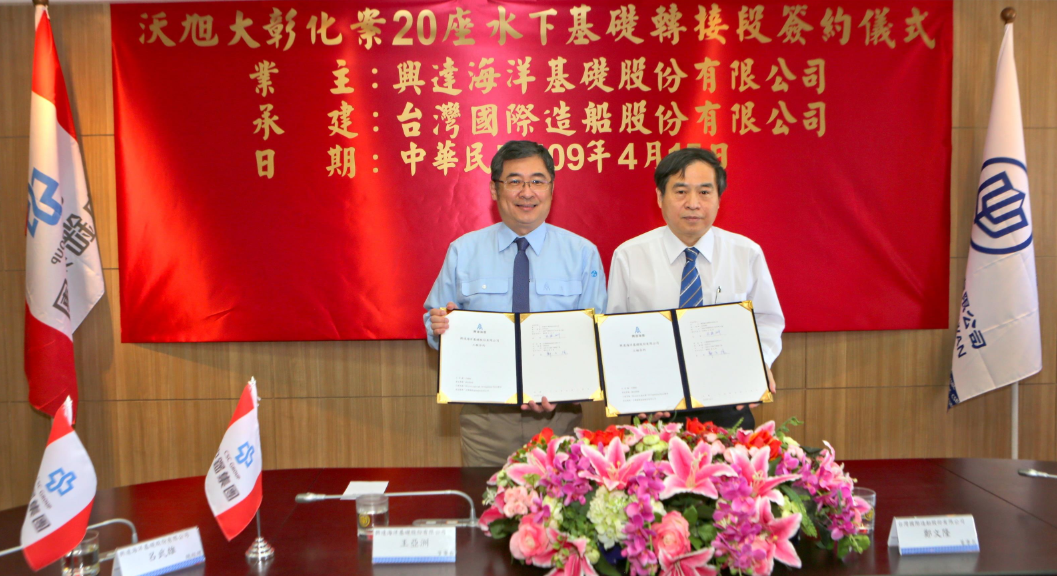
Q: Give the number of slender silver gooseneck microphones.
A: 3